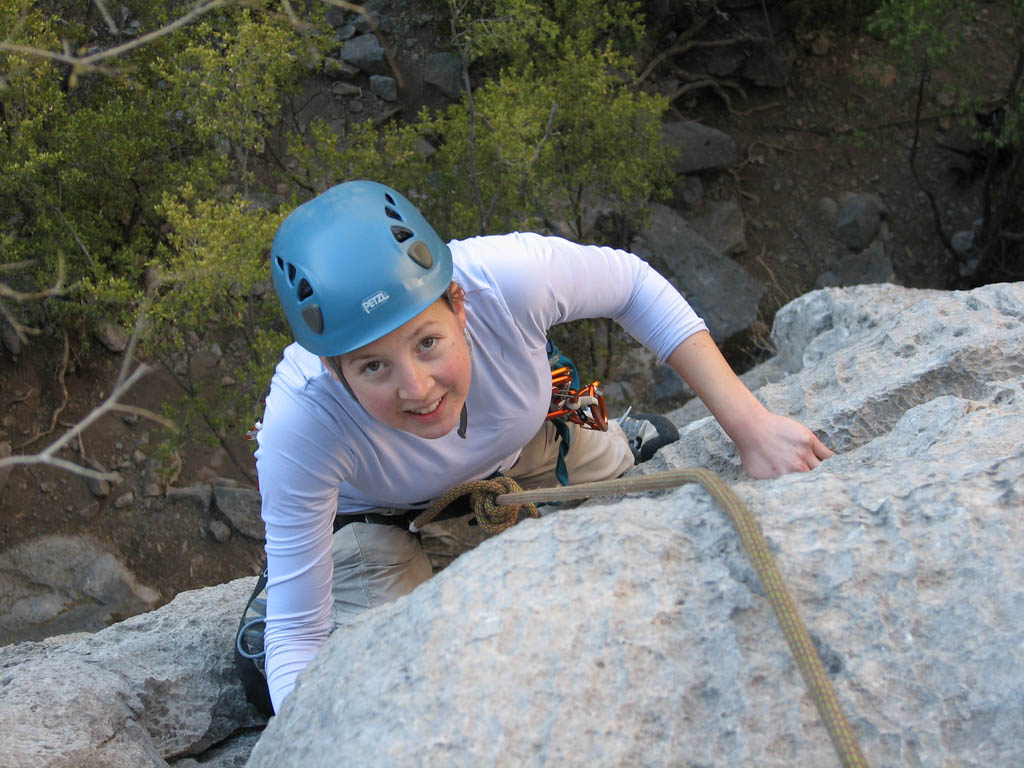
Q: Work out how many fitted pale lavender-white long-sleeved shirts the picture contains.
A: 1